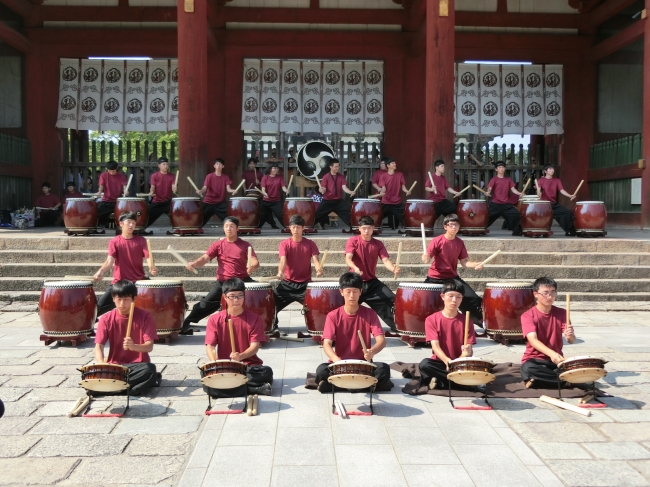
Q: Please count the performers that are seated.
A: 5